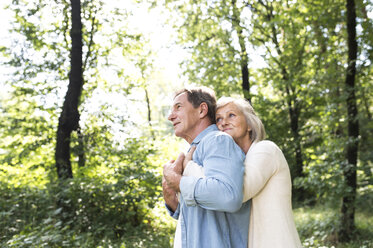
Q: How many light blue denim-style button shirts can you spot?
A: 1